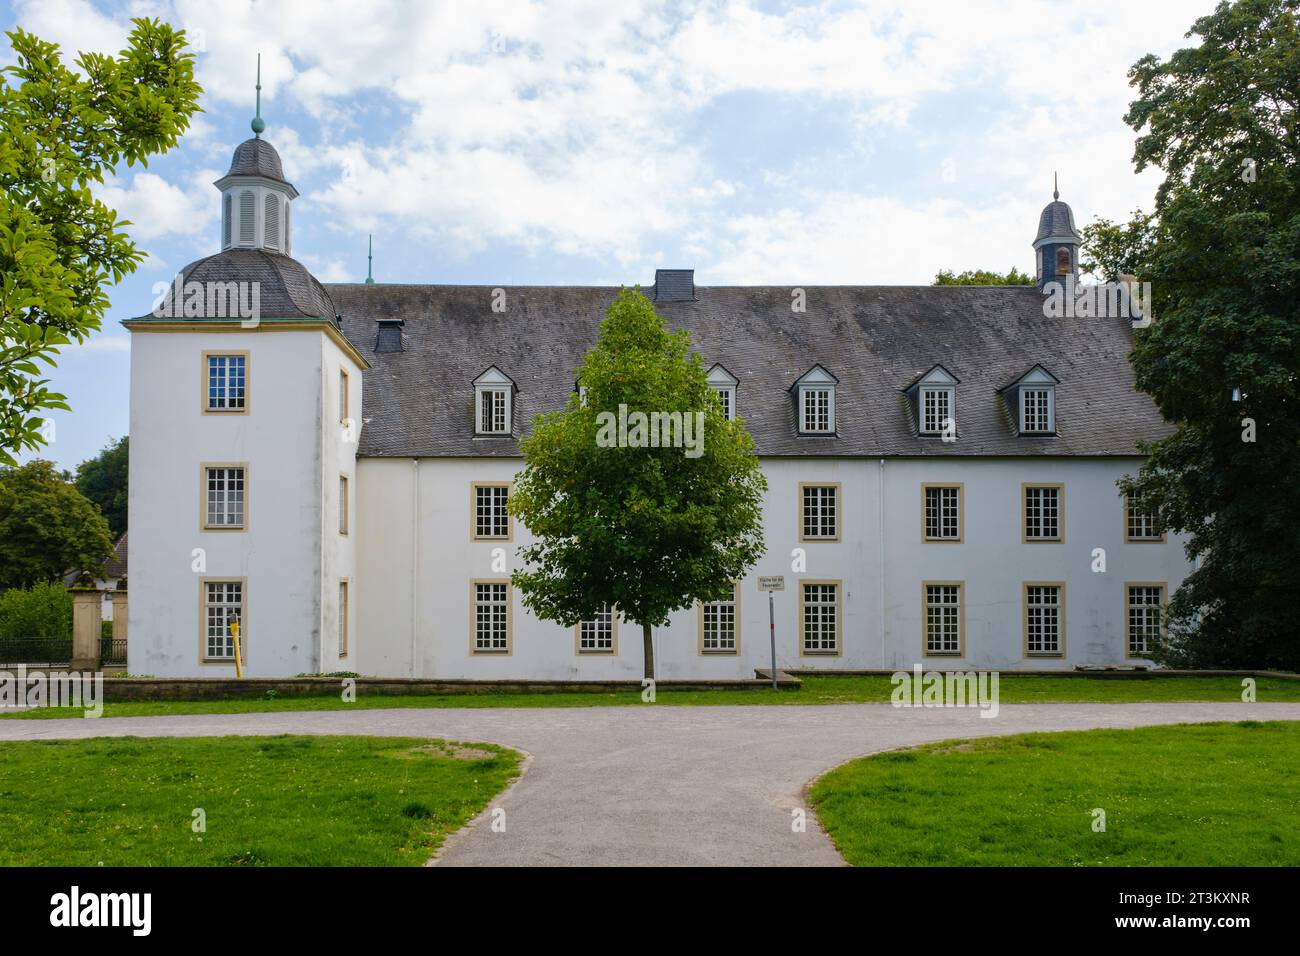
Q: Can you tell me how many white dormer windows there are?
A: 6